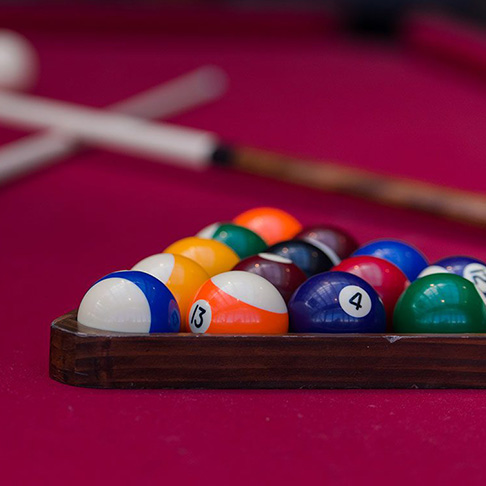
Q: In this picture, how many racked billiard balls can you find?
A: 14